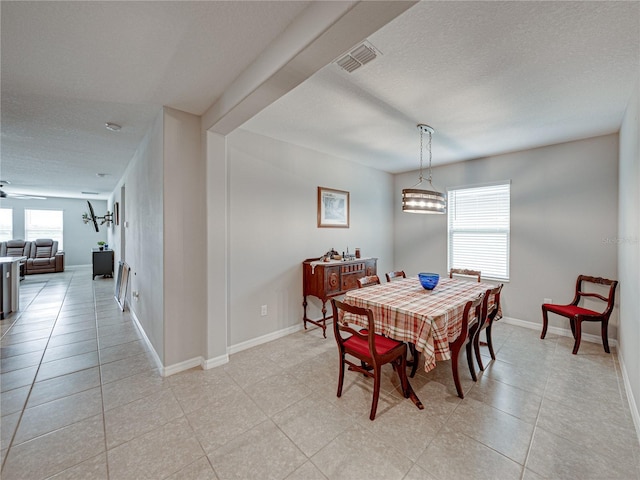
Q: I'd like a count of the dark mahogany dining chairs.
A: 7